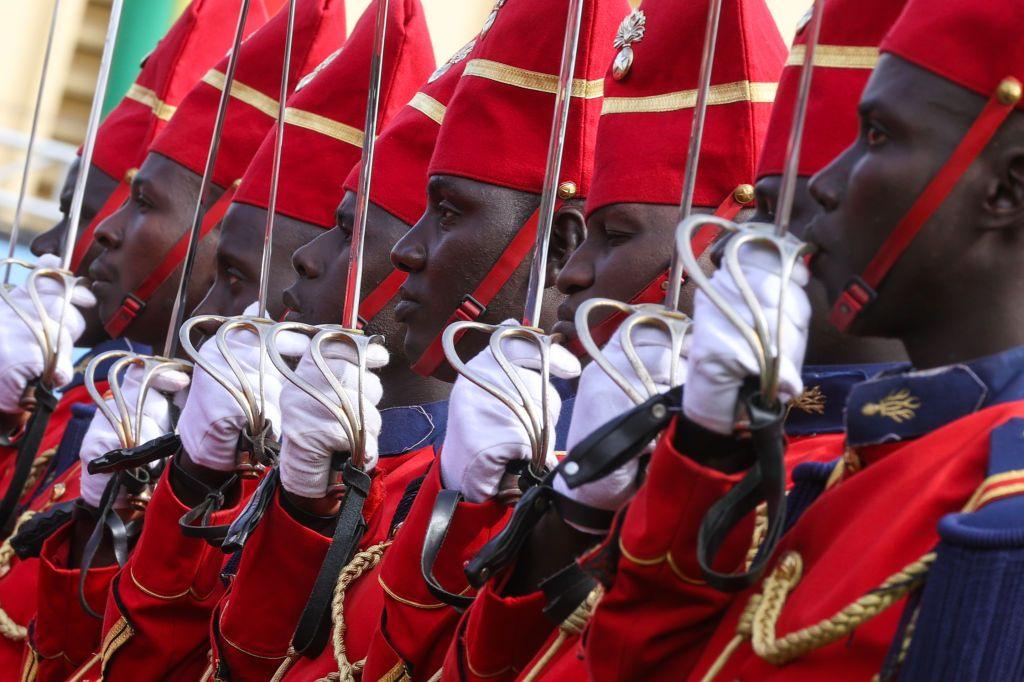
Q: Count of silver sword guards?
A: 7